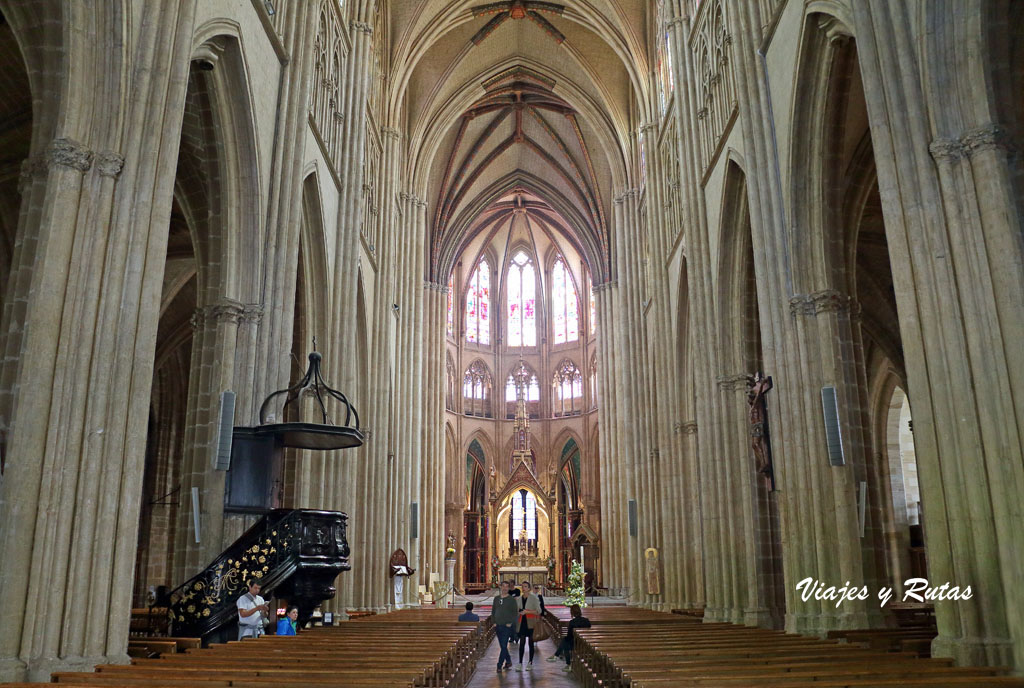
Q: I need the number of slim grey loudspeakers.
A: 6